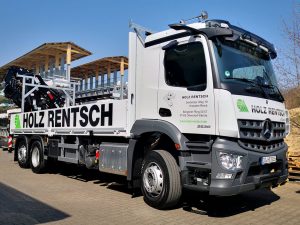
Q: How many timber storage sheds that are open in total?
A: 2